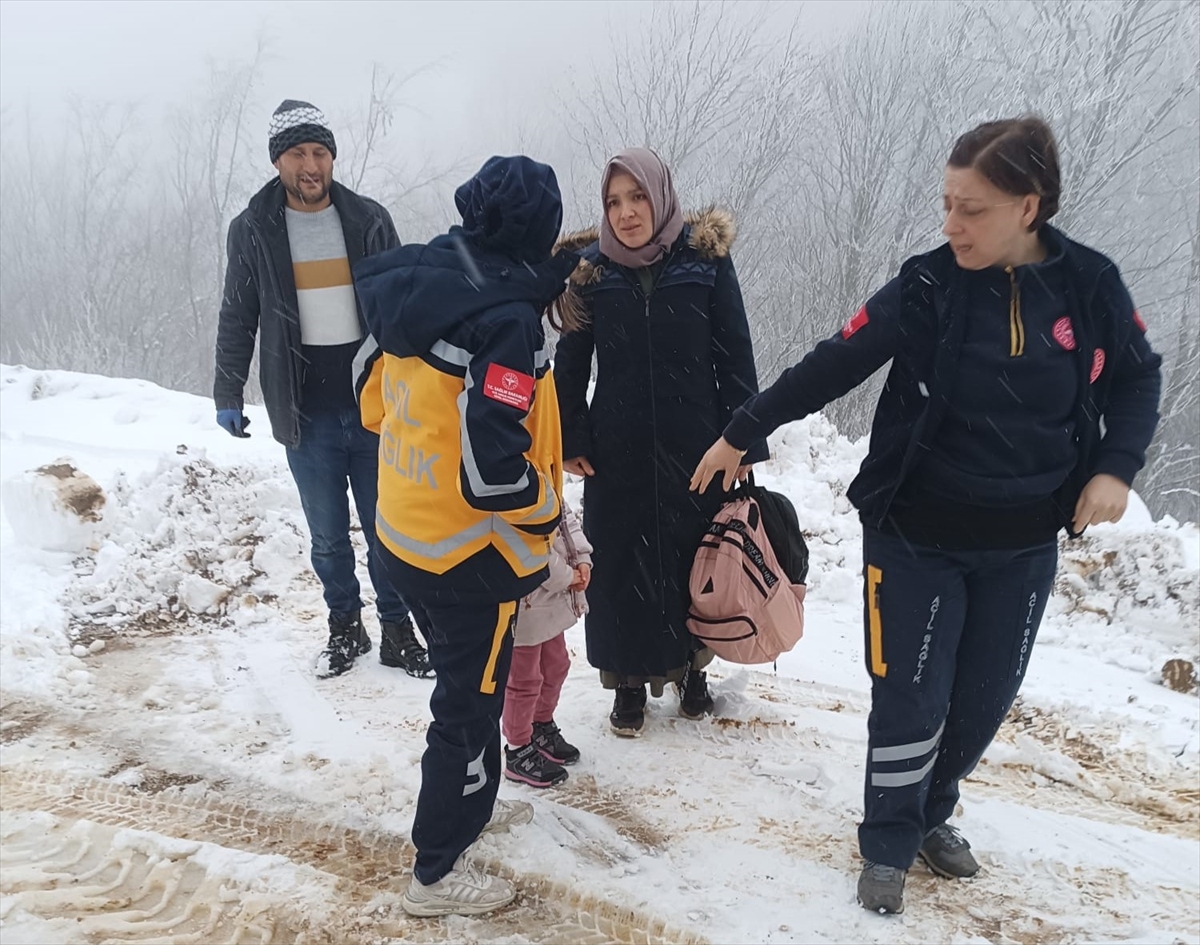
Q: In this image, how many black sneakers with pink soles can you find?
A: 2